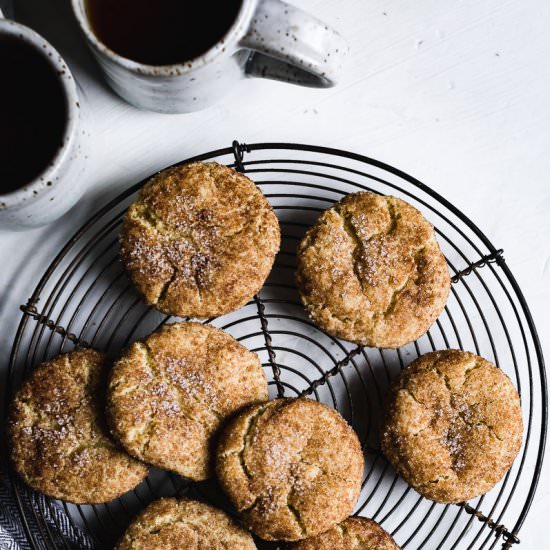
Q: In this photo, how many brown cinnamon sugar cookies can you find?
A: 8